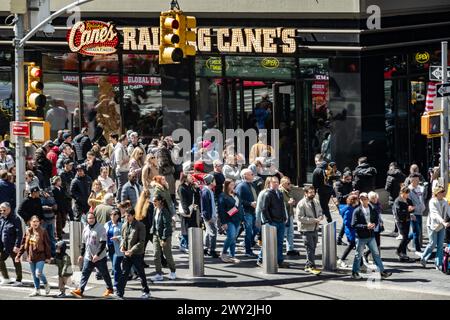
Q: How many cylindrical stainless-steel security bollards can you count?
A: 4